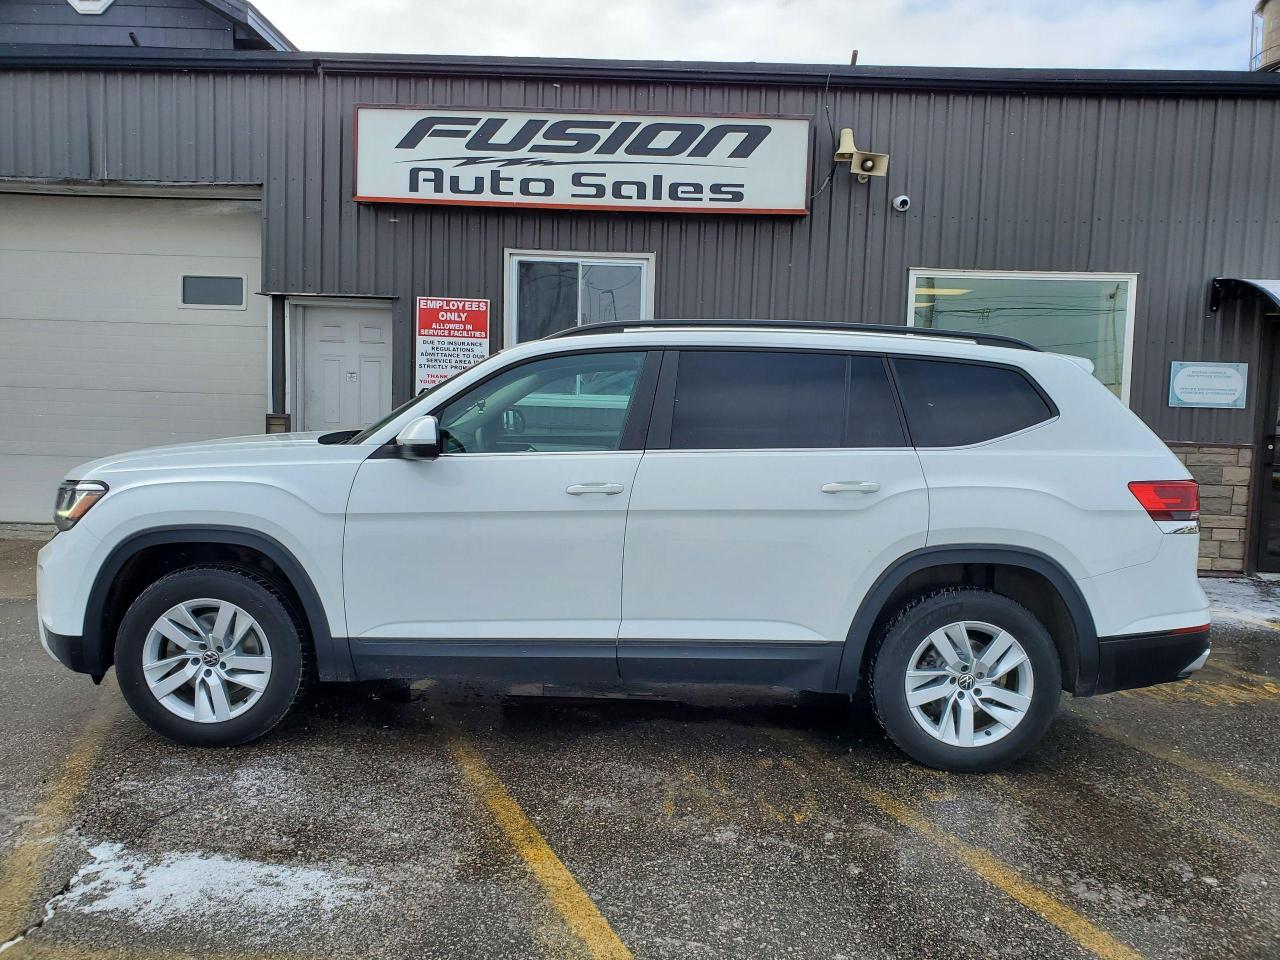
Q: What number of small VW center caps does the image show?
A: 2